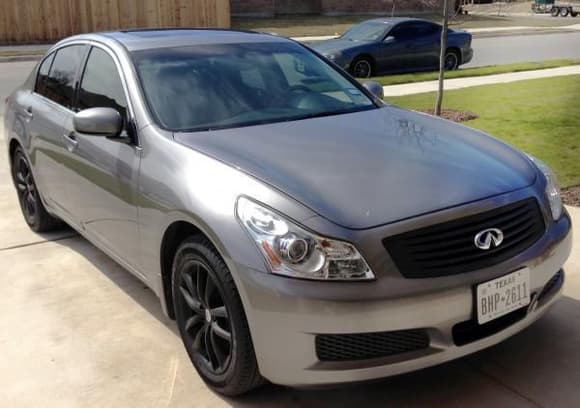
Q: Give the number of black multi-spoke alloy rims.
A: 2